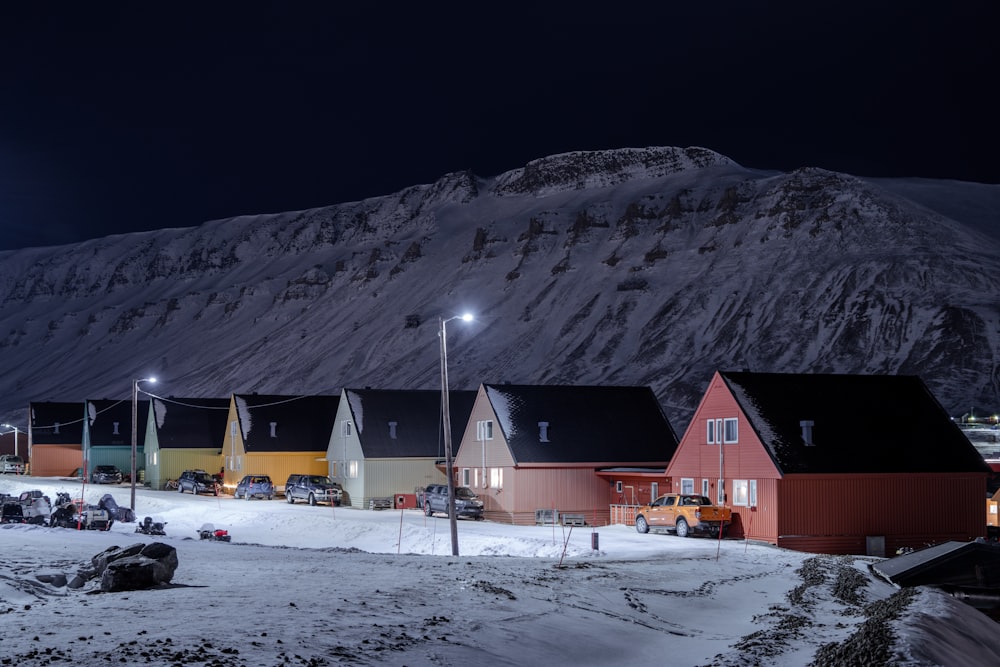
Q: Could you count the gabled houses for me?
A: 7